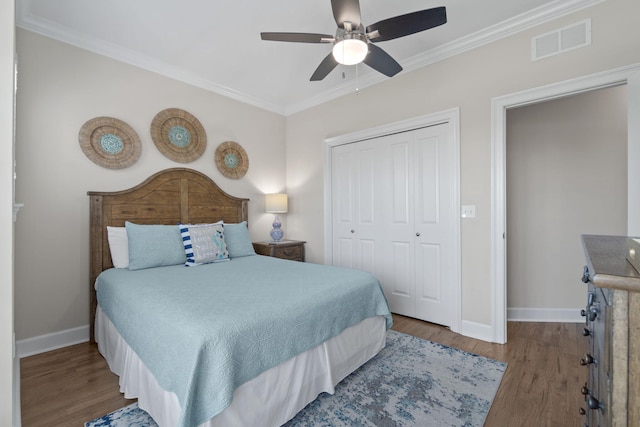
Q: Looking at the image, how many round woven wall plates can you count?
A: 3